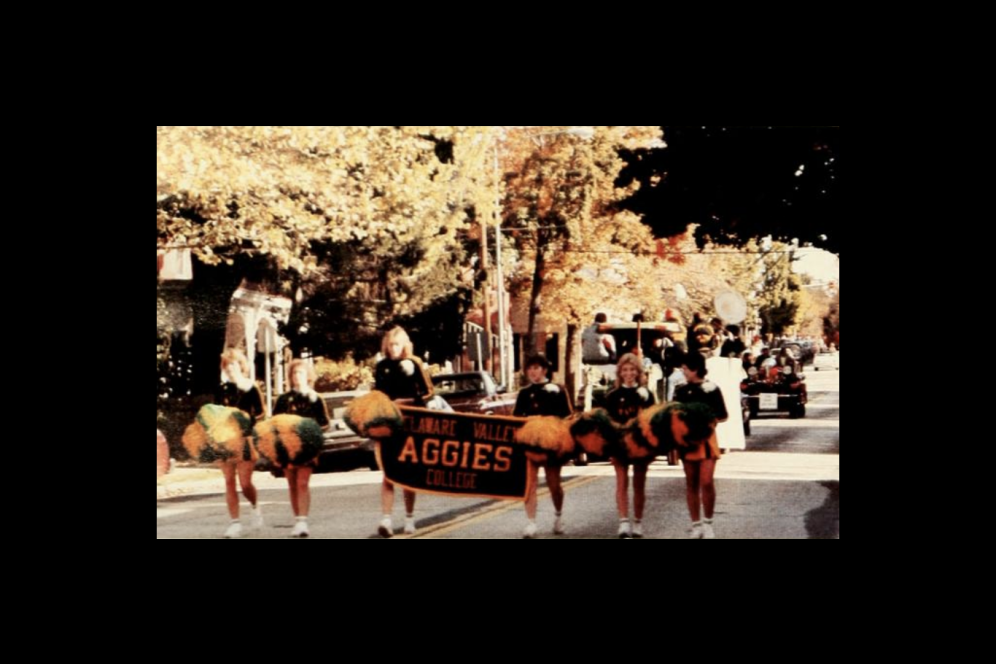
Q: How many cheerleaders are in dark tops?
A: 6